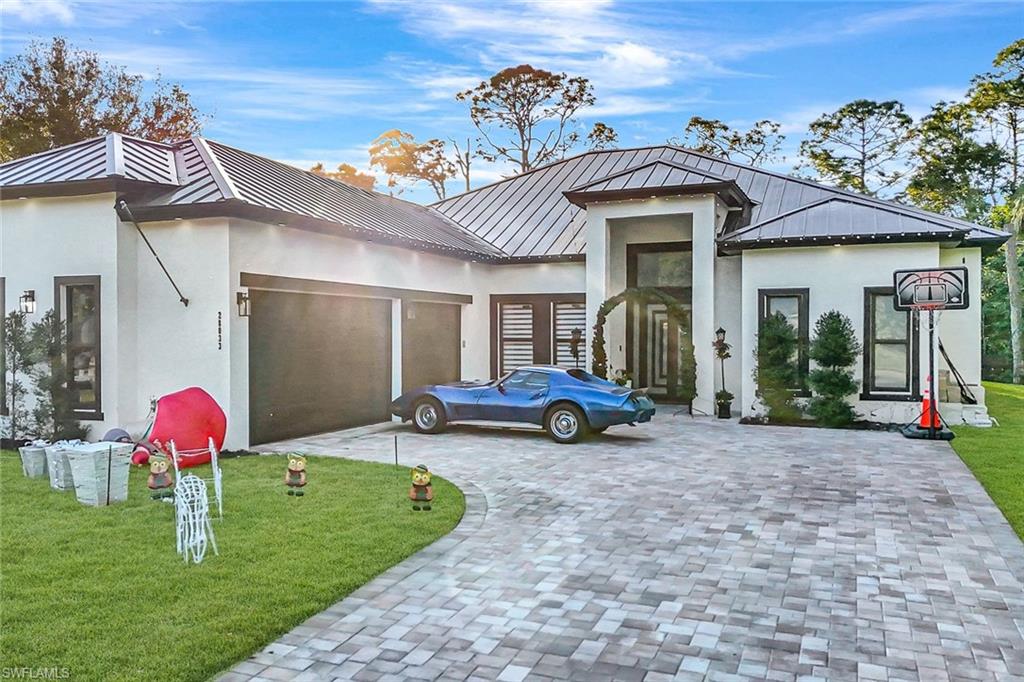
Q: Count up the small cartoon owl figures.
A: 3